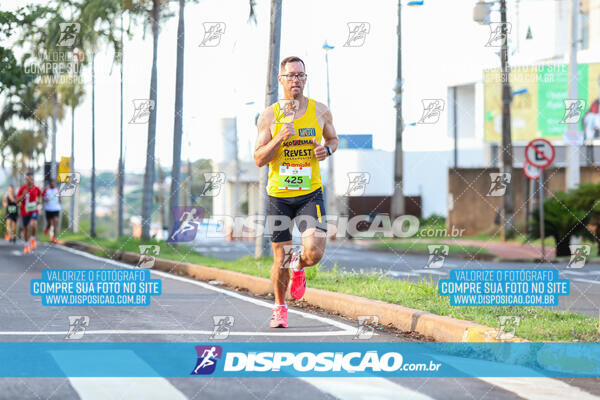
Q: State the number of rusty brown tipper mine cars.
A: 0